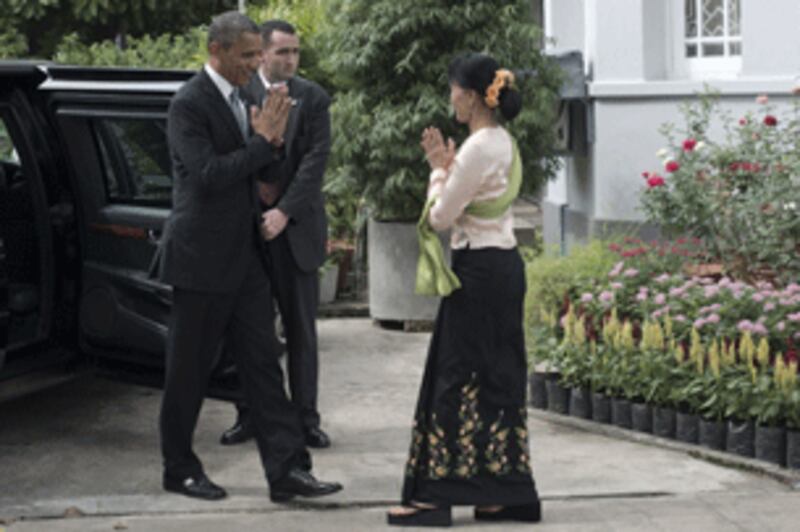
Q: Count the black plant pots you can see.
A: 12